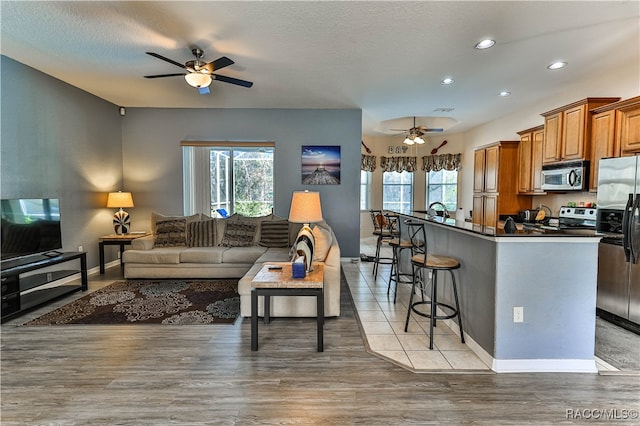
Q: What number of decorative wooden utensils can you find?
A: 2